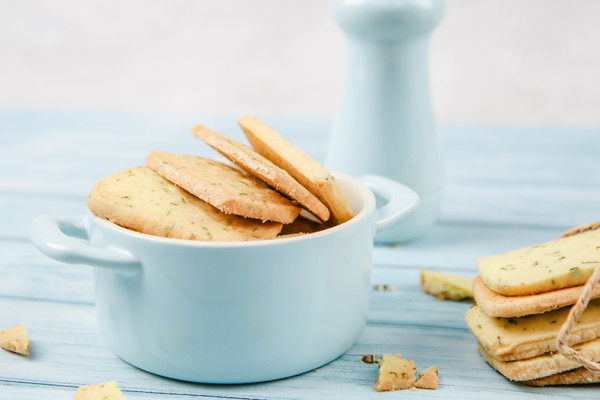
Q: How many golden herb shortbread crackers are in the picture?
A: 9